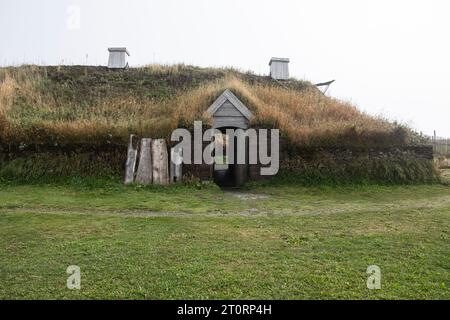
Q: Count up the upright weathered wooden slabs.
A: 4